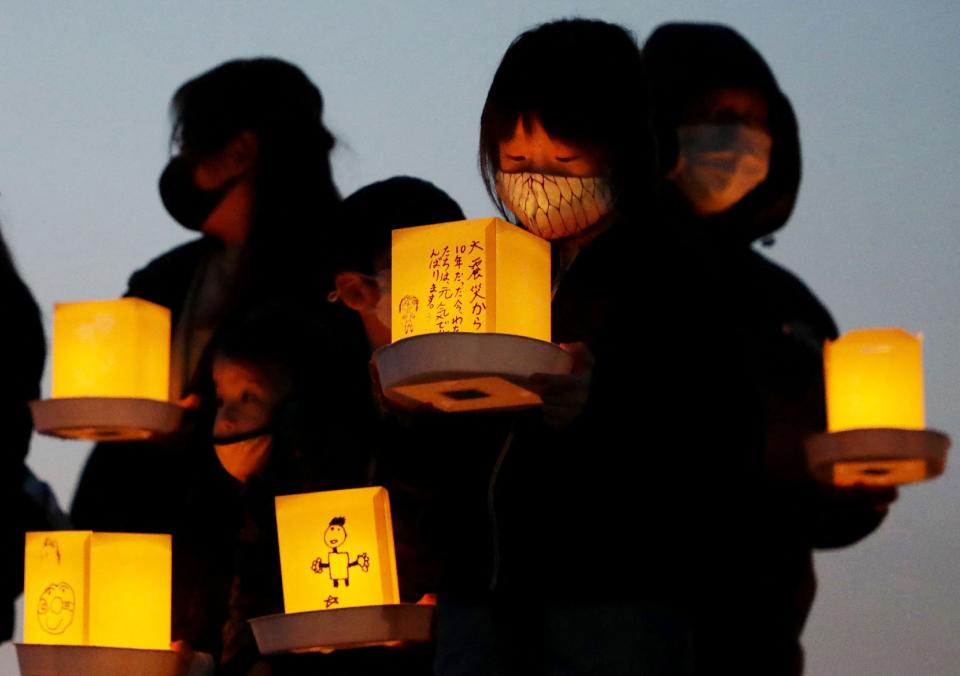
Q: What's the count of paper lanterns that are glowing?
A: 5